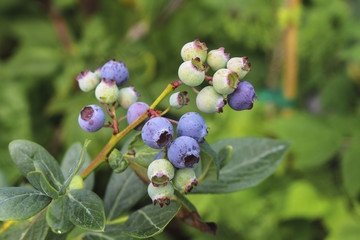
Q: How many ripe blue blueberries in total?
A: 7